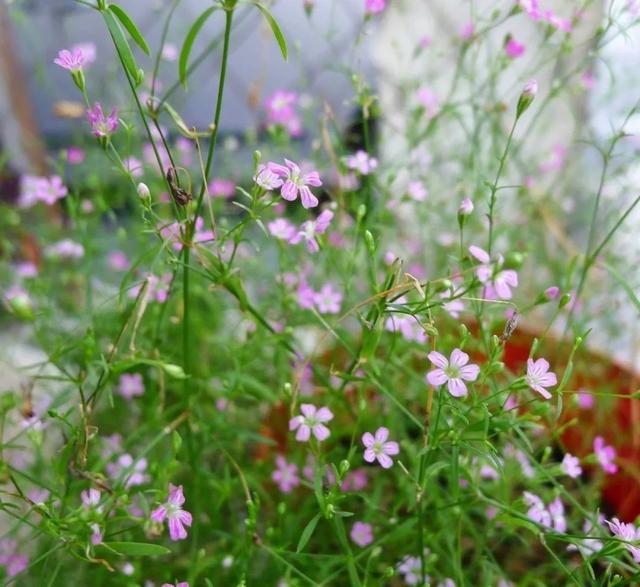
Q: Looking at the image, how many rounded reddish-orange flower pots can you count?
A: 1